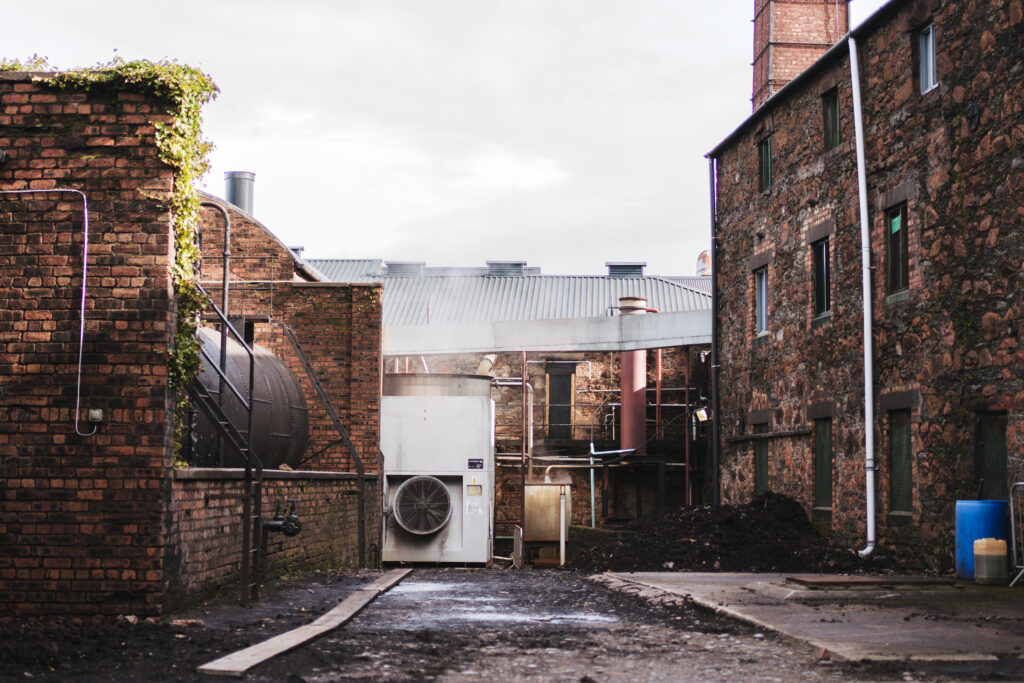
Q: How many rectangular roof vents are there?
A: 3